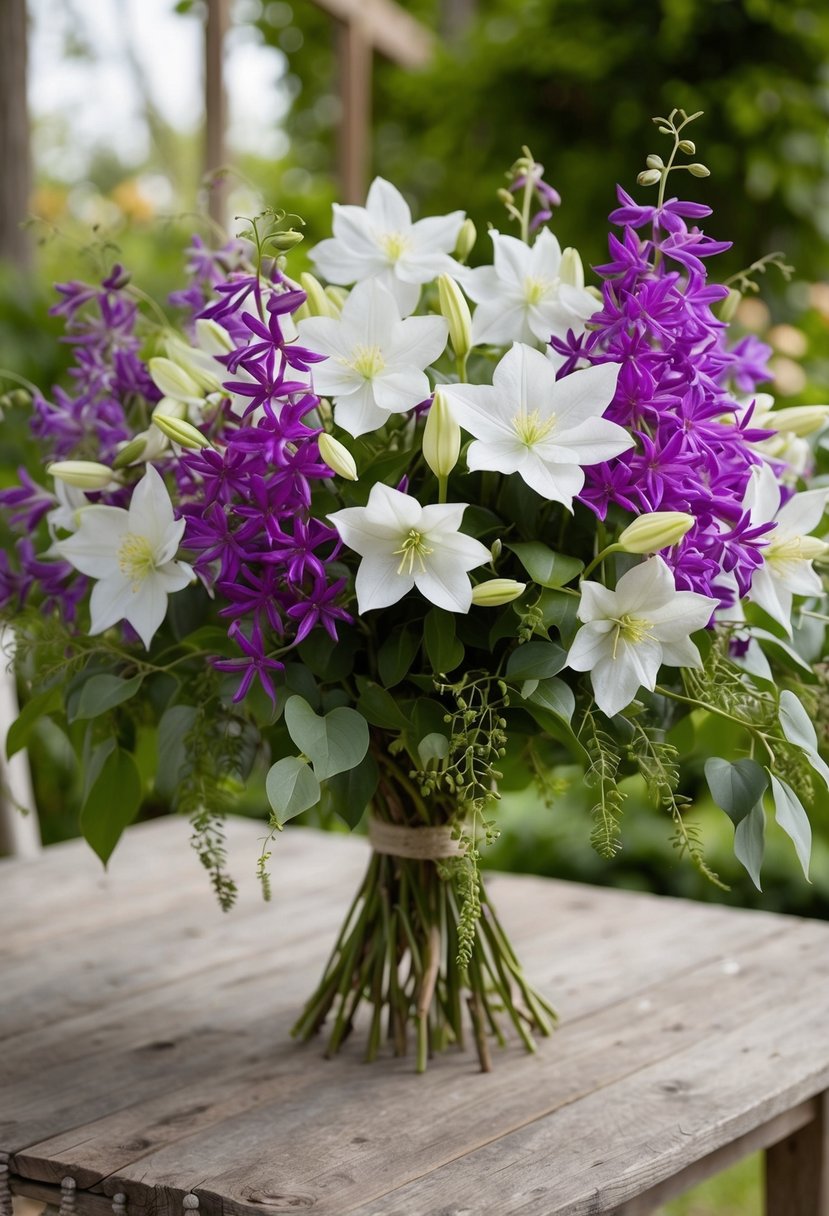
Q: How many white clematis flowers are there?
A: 8